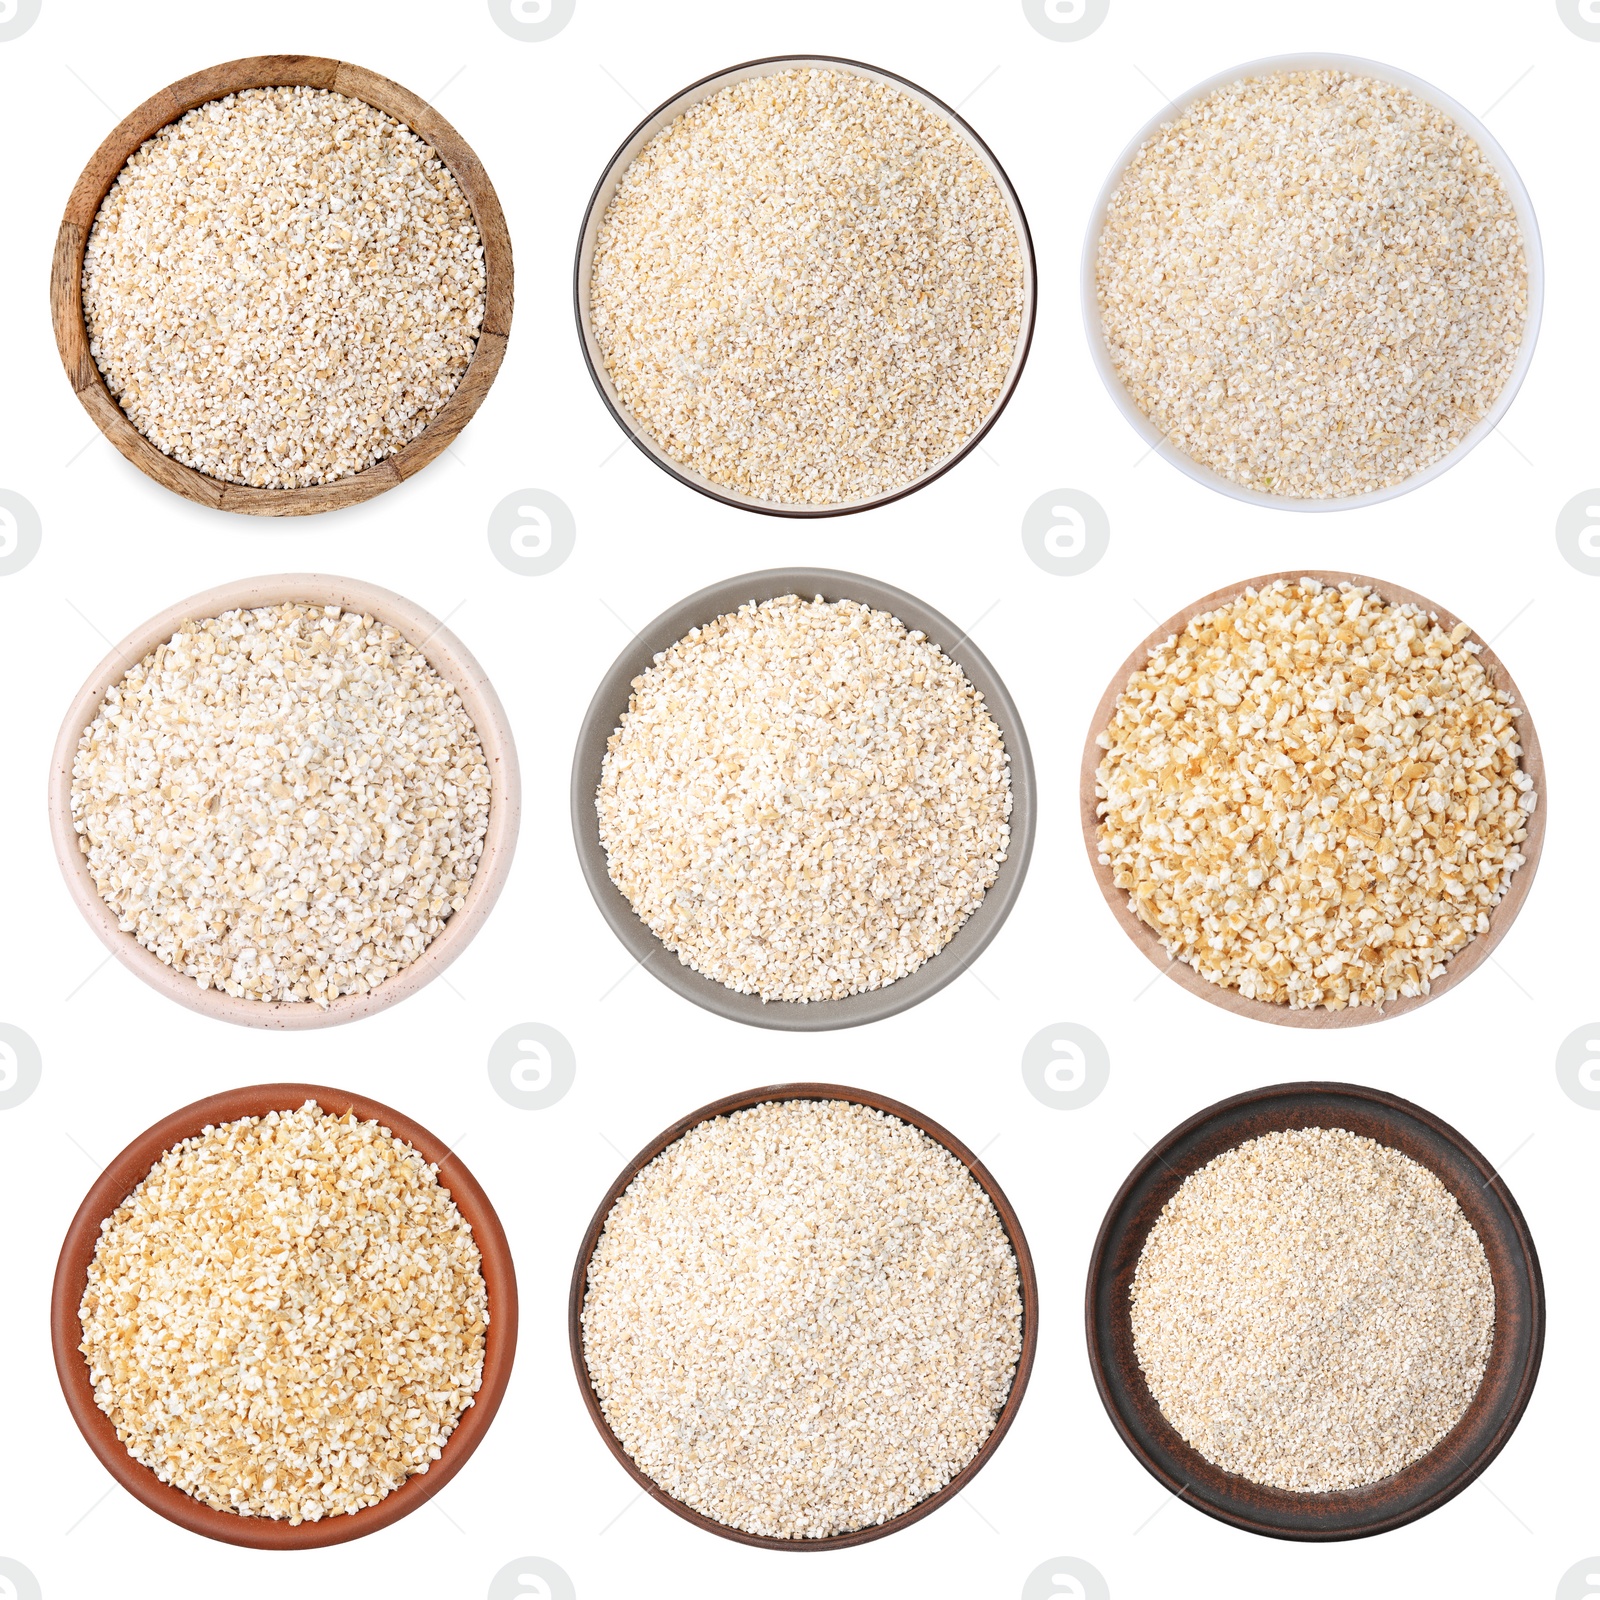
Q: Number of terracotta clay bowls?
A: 1